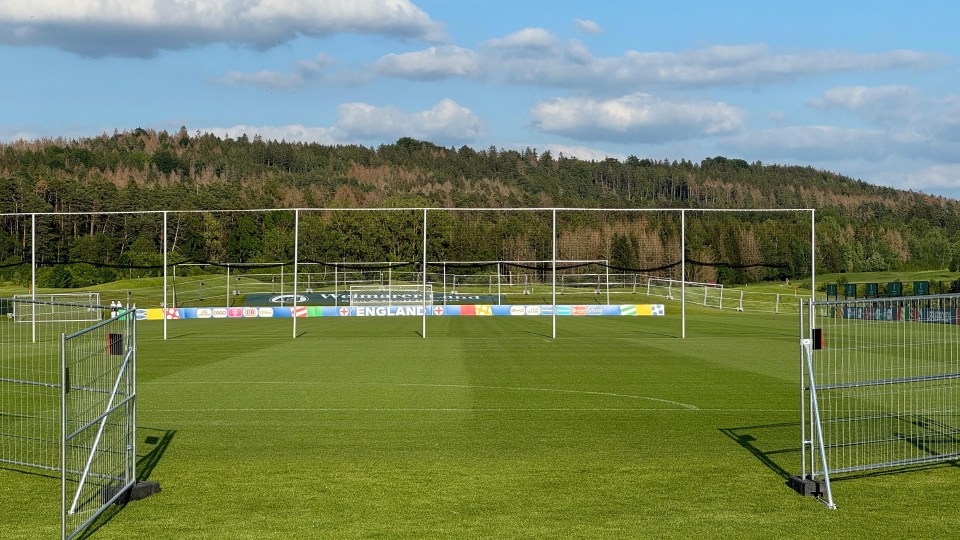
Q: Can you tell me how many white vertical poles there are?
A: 7